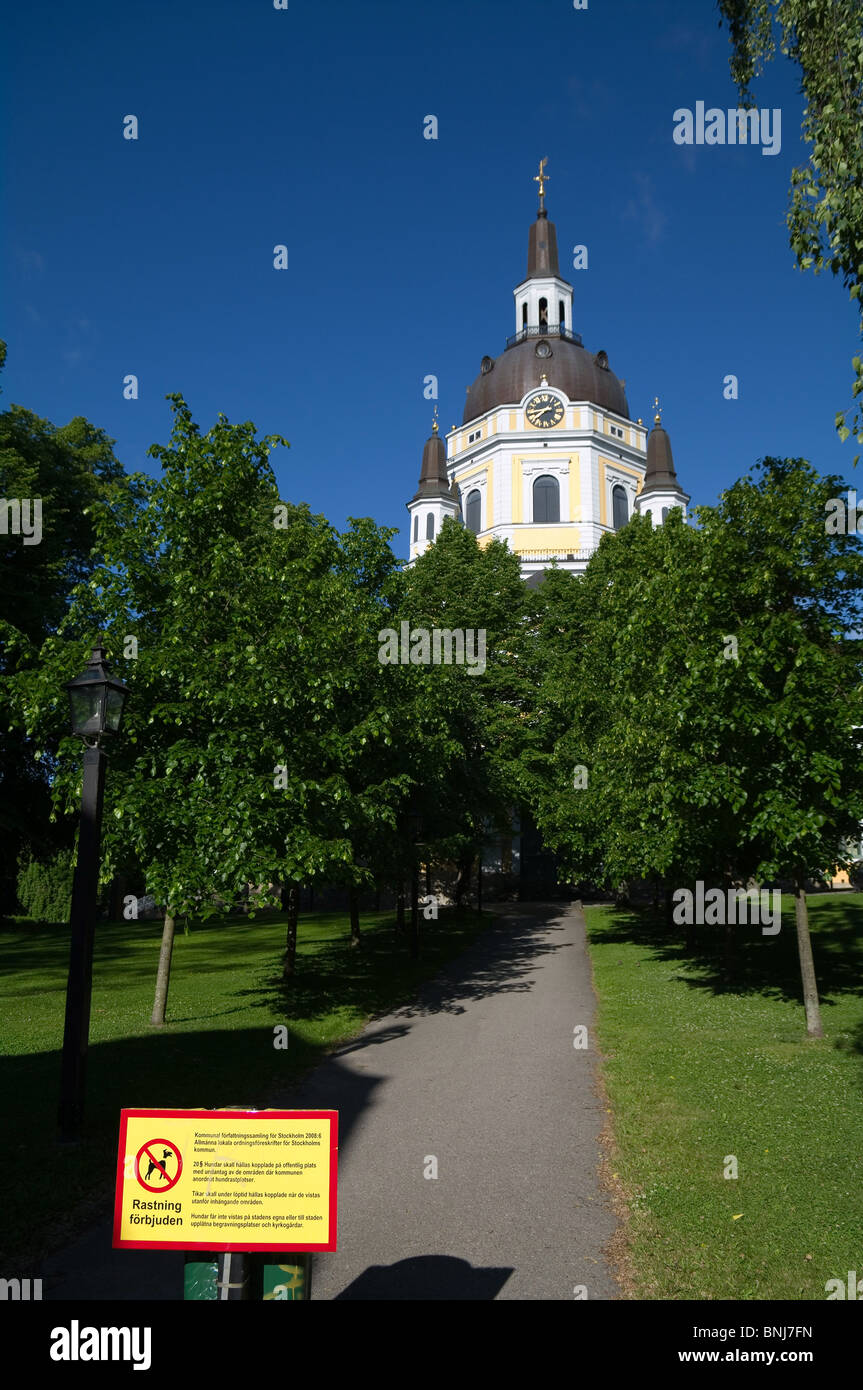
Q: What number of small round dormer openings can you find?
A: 3